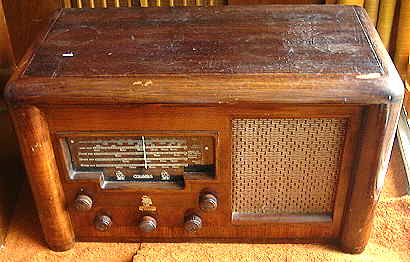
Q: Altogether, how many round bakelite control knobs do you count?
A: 5